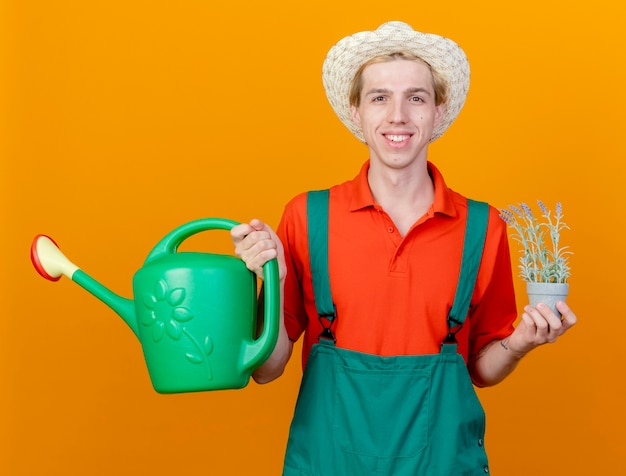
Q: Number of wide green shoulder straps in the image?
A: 2